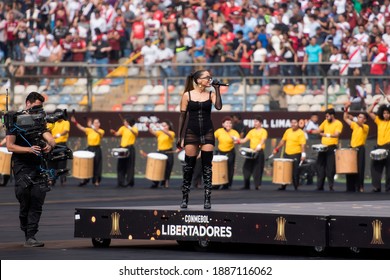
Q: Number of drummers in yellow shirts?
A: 10